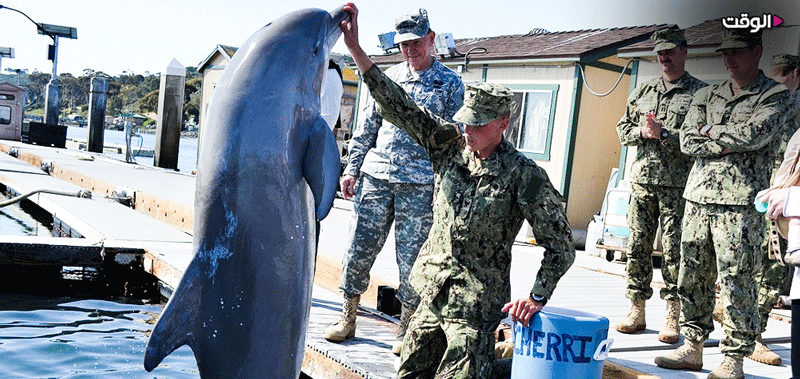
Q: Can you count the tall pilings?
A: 3